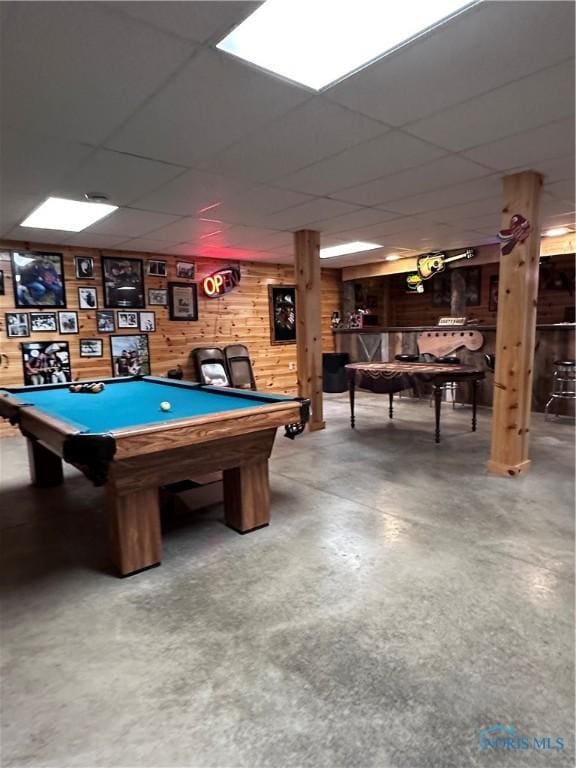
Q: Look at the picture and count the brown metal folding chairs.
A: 2